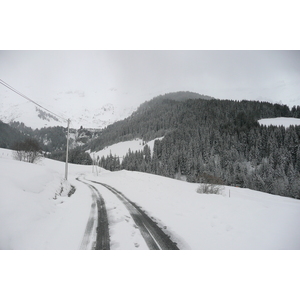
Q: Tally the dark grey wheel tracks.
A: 2